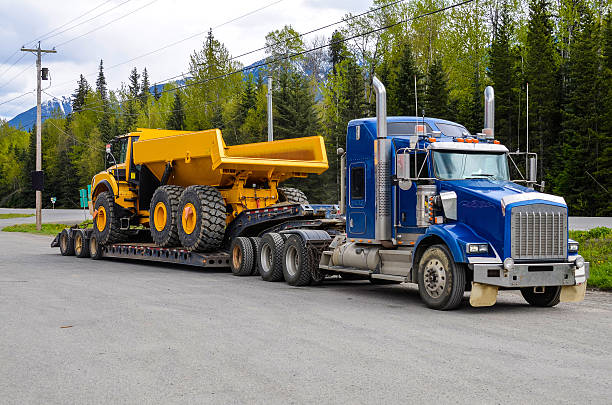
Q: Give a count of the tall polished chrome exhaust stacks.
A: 2